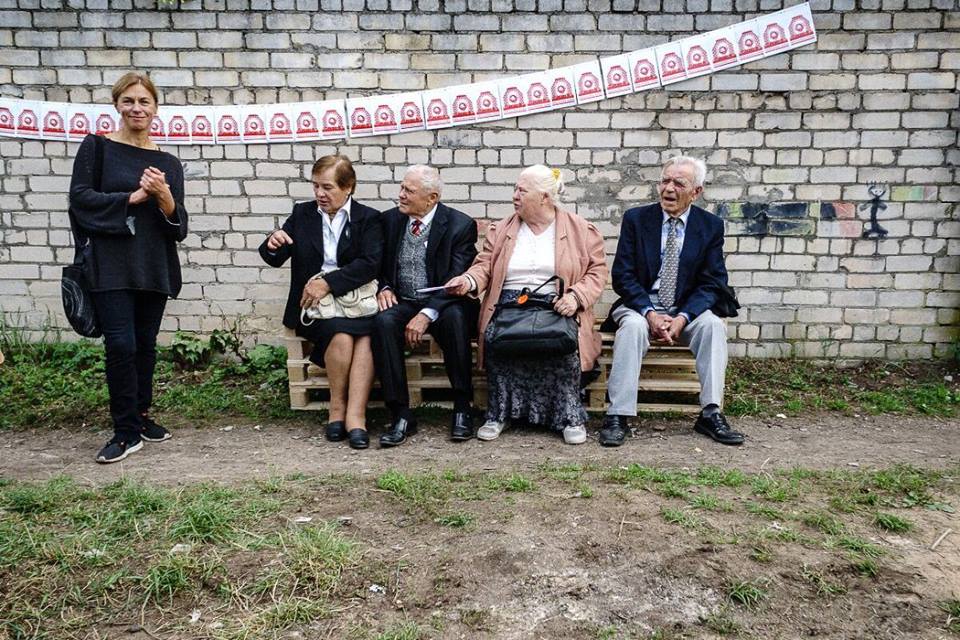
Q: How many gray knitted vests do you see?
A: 1